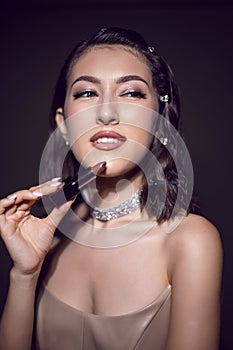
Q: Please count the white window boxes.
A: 0